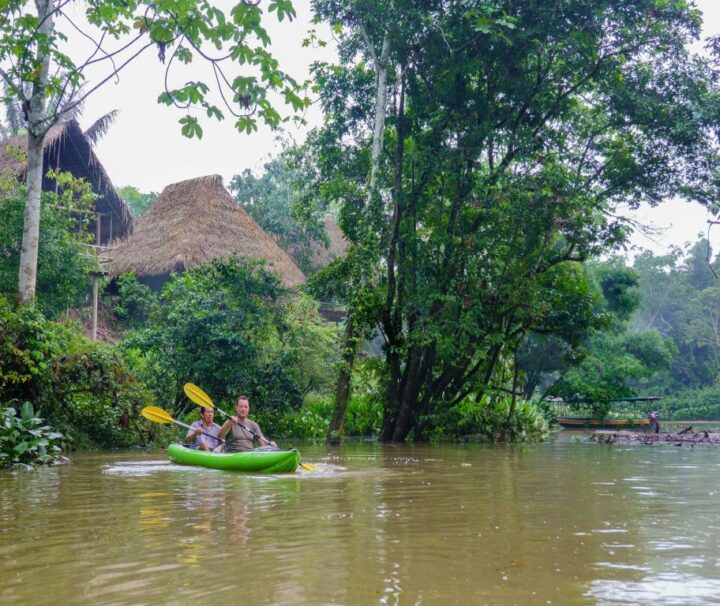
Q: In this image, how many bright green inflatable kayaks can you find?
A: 1